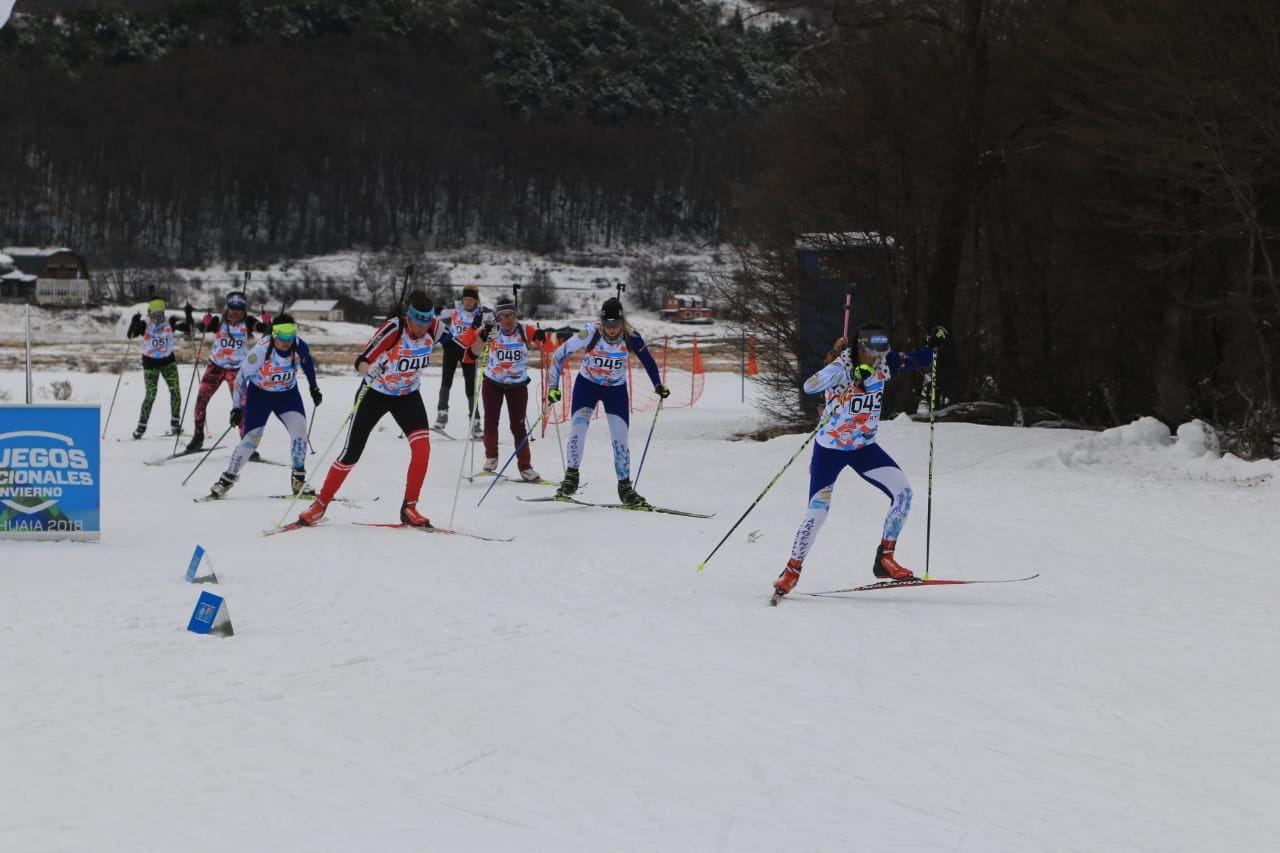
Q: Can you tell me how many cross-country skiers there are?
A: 8